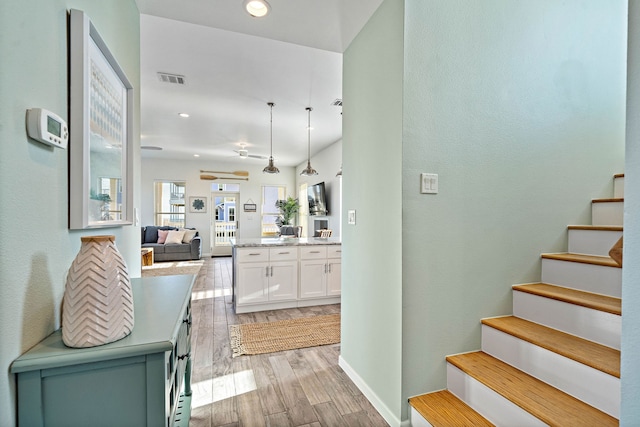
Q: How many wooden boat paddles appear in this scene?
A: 2